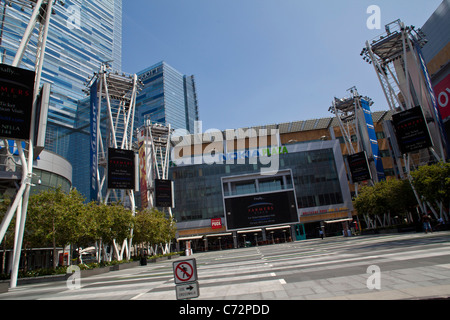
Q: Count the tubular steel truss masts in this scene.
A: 5